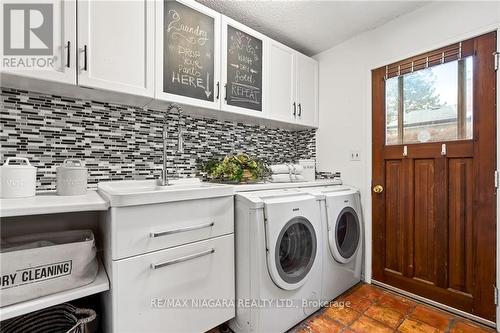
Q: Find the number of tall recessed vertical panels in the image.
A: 3